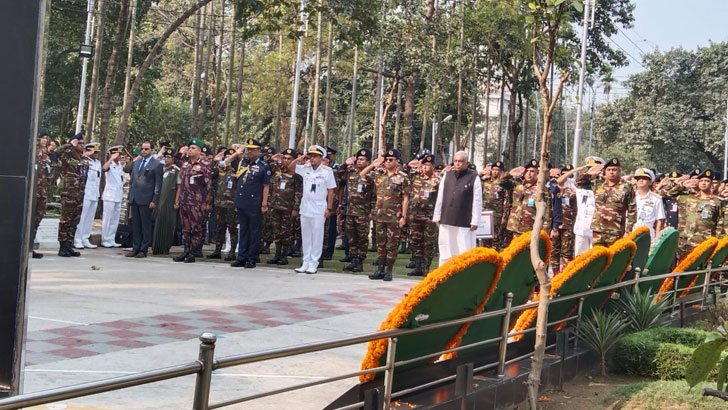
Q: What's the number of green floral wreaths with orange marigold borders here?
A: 7